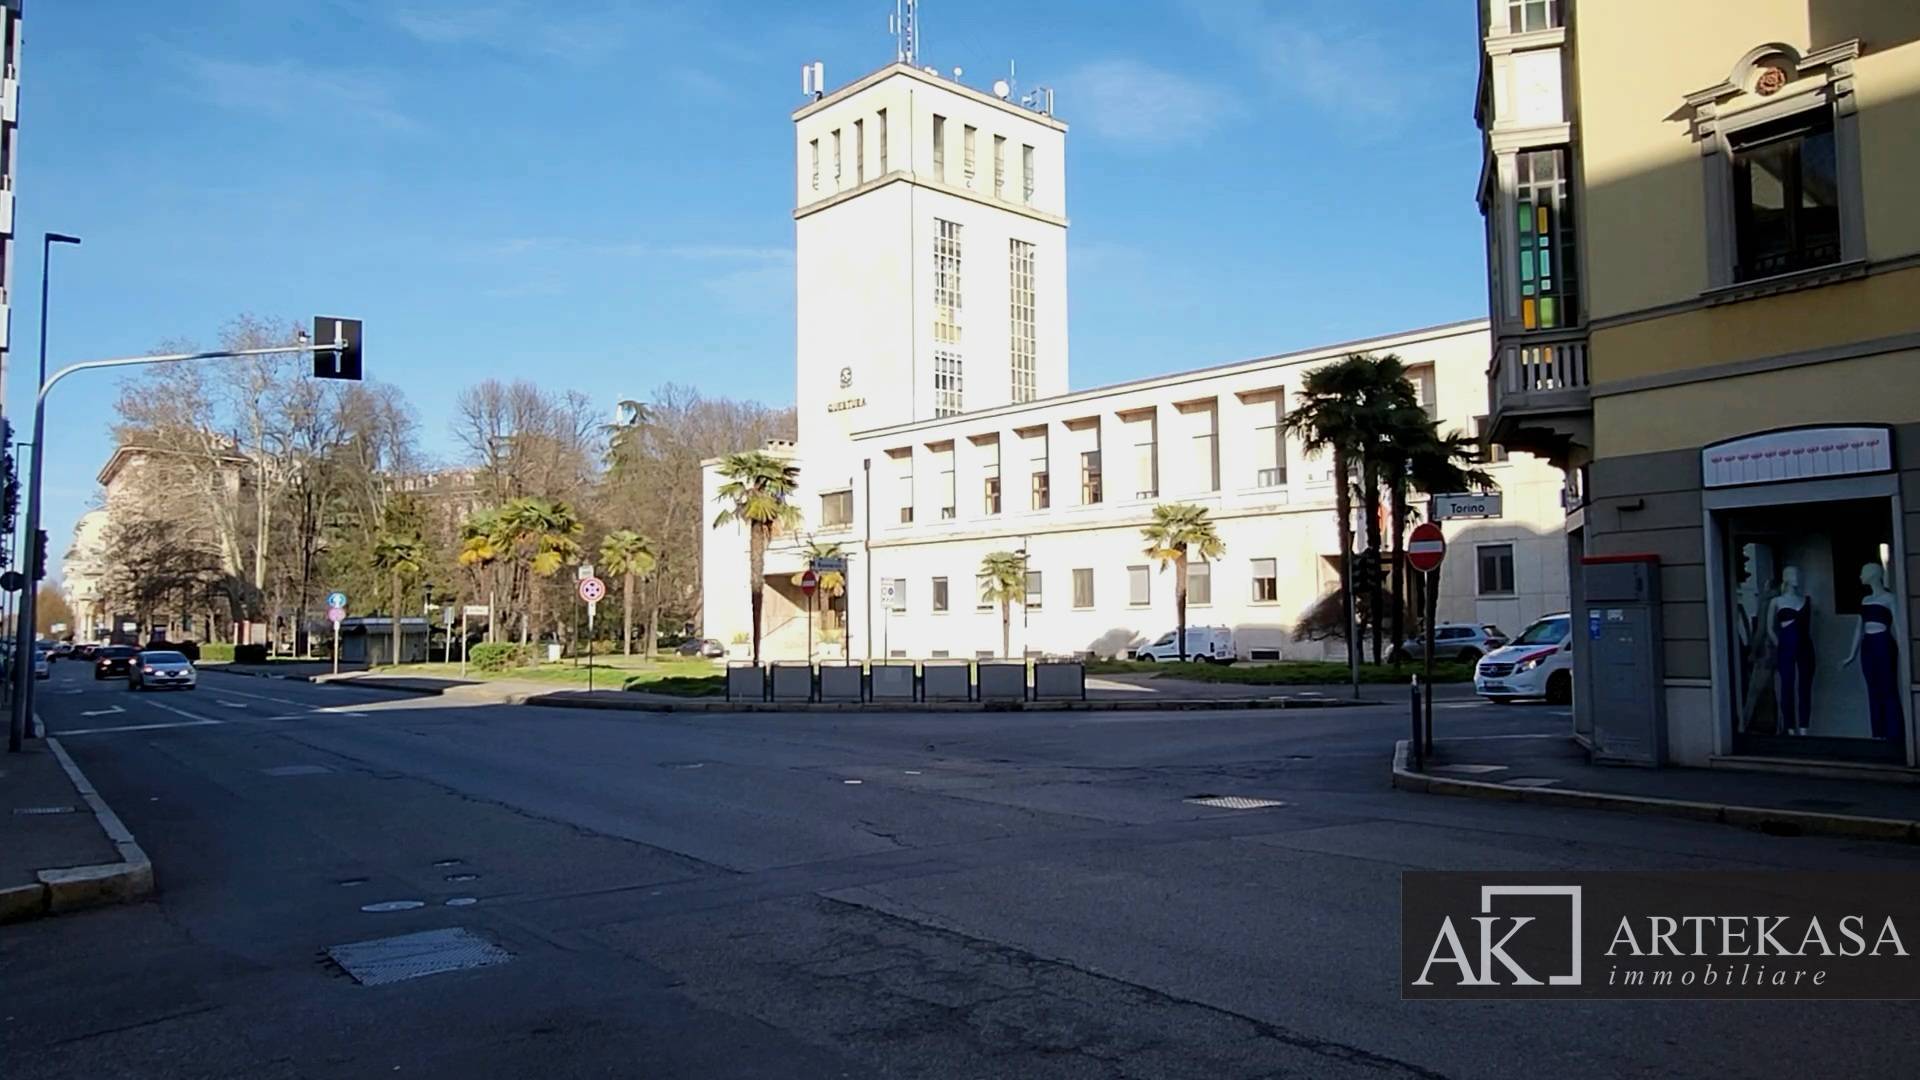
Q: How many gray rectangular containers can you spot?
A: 7